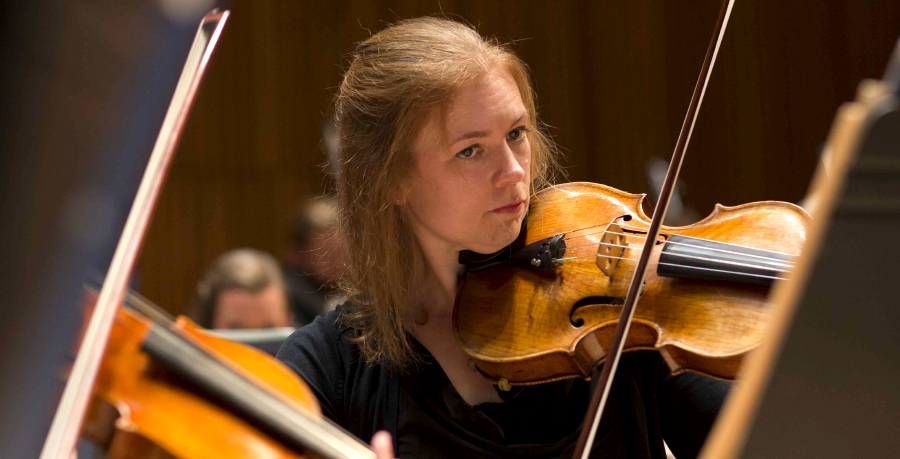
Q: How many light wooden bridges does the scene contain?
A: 1